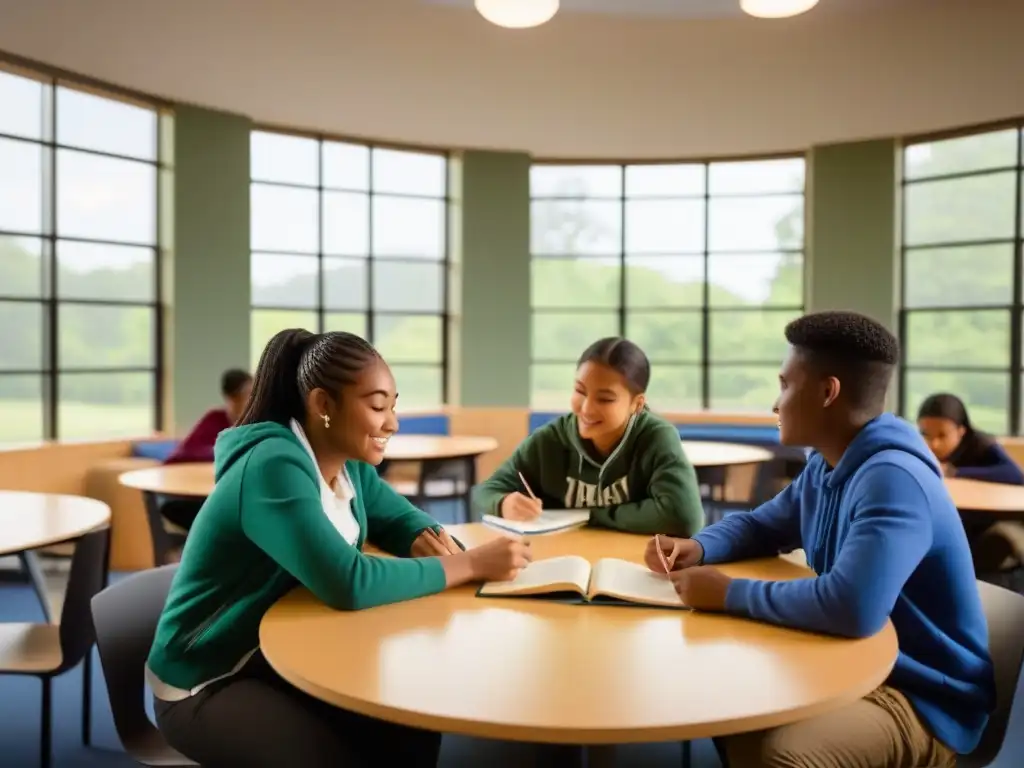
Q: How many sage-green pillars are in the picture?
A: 3